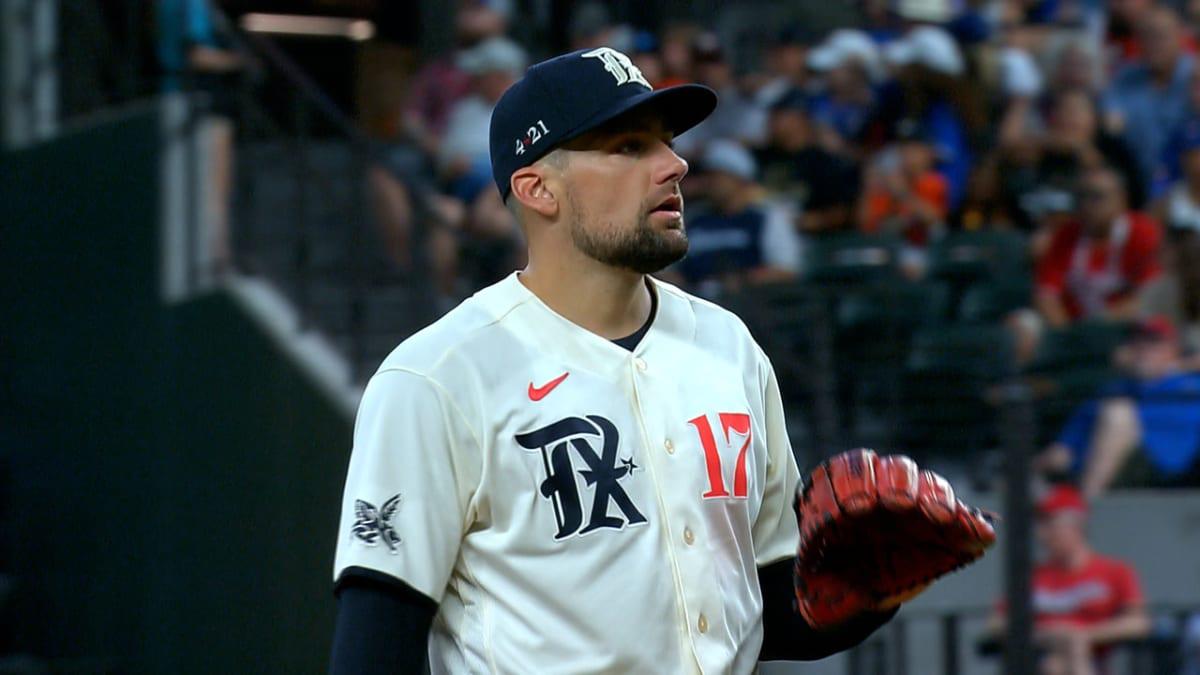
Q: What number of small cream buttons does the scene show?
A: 4